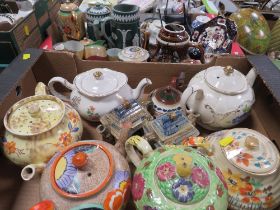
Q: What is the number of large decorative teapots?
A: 6